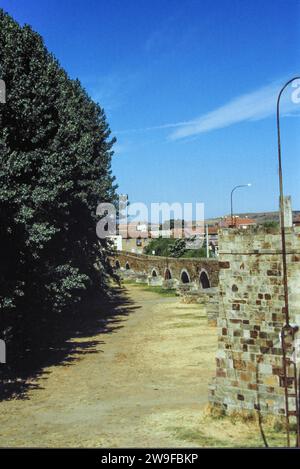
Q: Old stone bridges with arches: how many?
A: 1